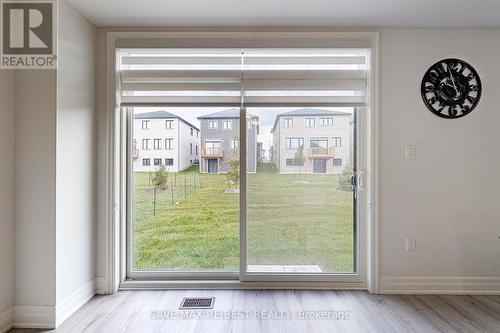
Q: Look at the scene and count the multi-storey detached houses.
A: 3